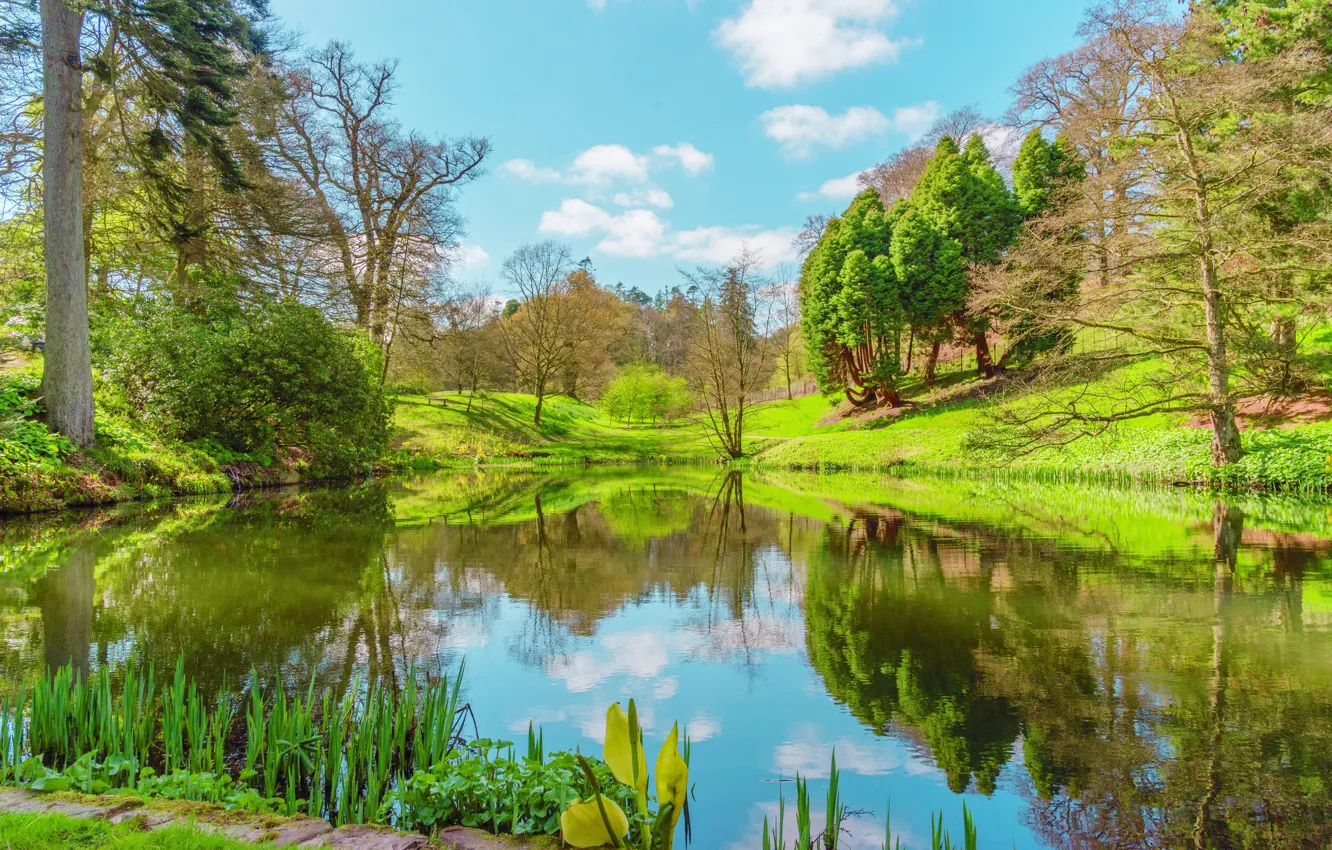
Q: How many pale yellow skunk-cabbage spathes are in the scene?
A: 3